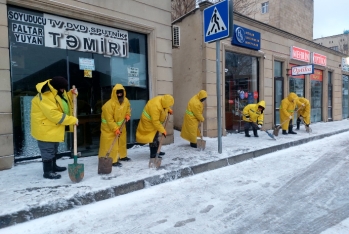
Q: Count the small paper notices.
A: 4